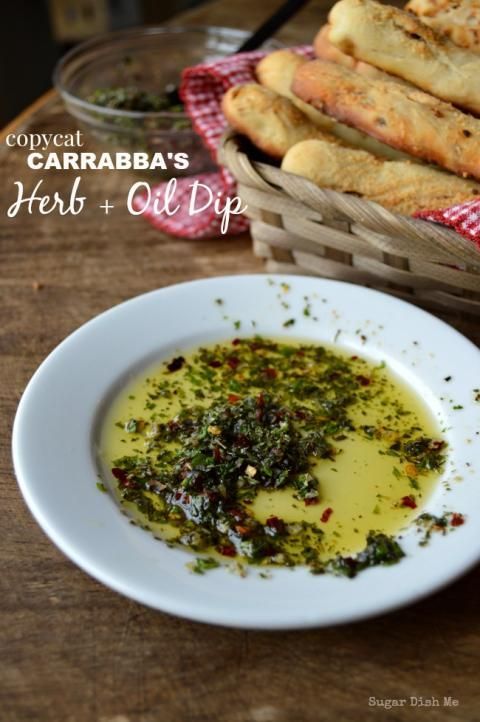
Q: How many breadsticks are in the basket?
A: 7